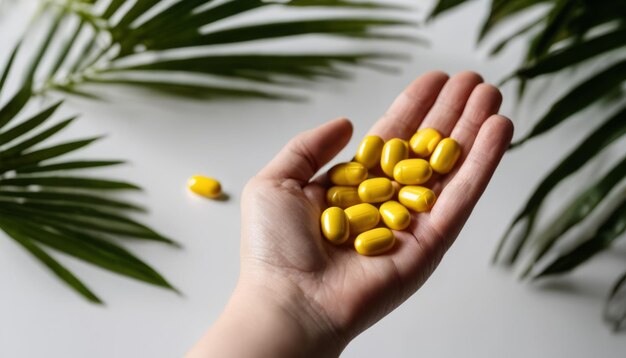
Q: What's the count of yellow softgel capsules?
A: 14